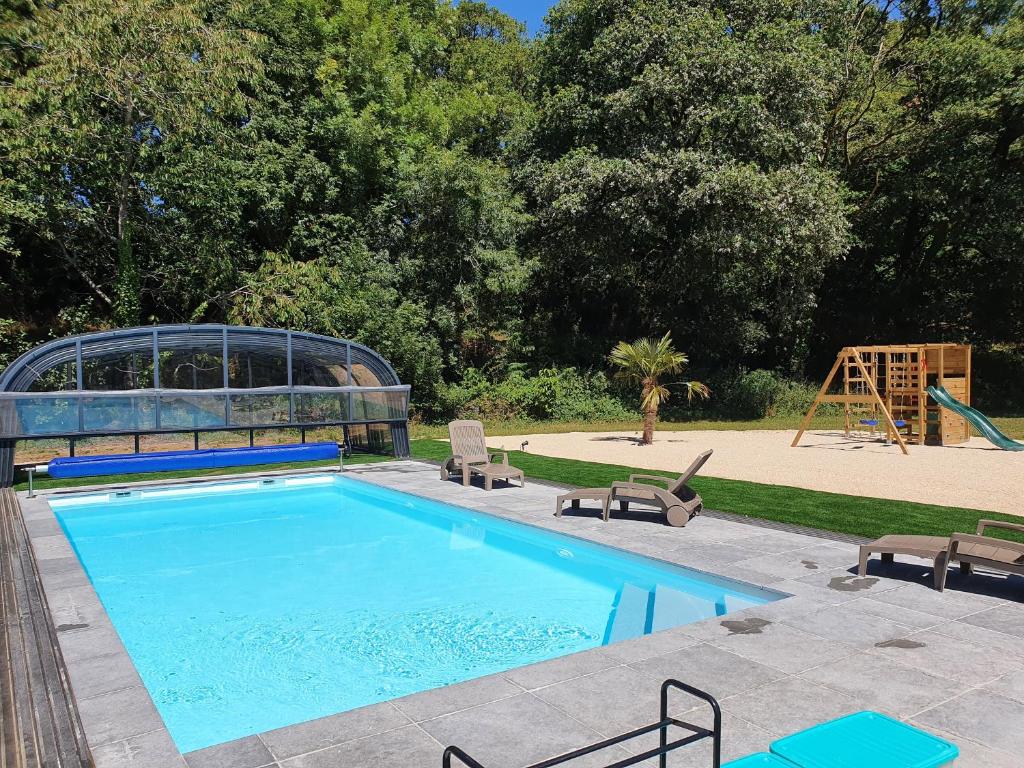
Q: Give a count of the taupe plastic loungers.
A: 3